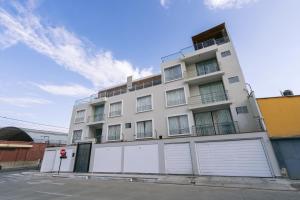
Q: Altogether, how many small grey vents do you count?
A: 4